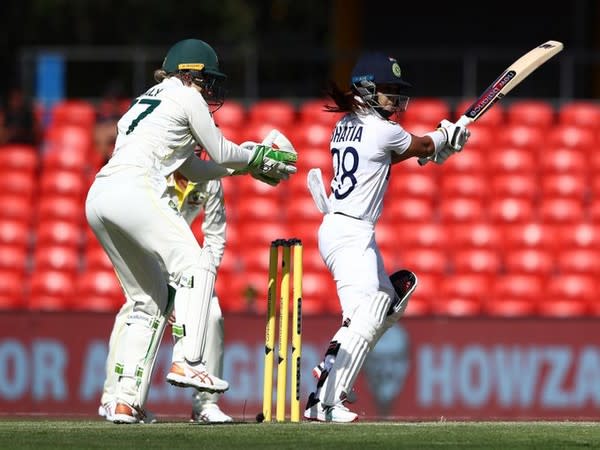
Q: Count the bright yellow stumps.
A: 3